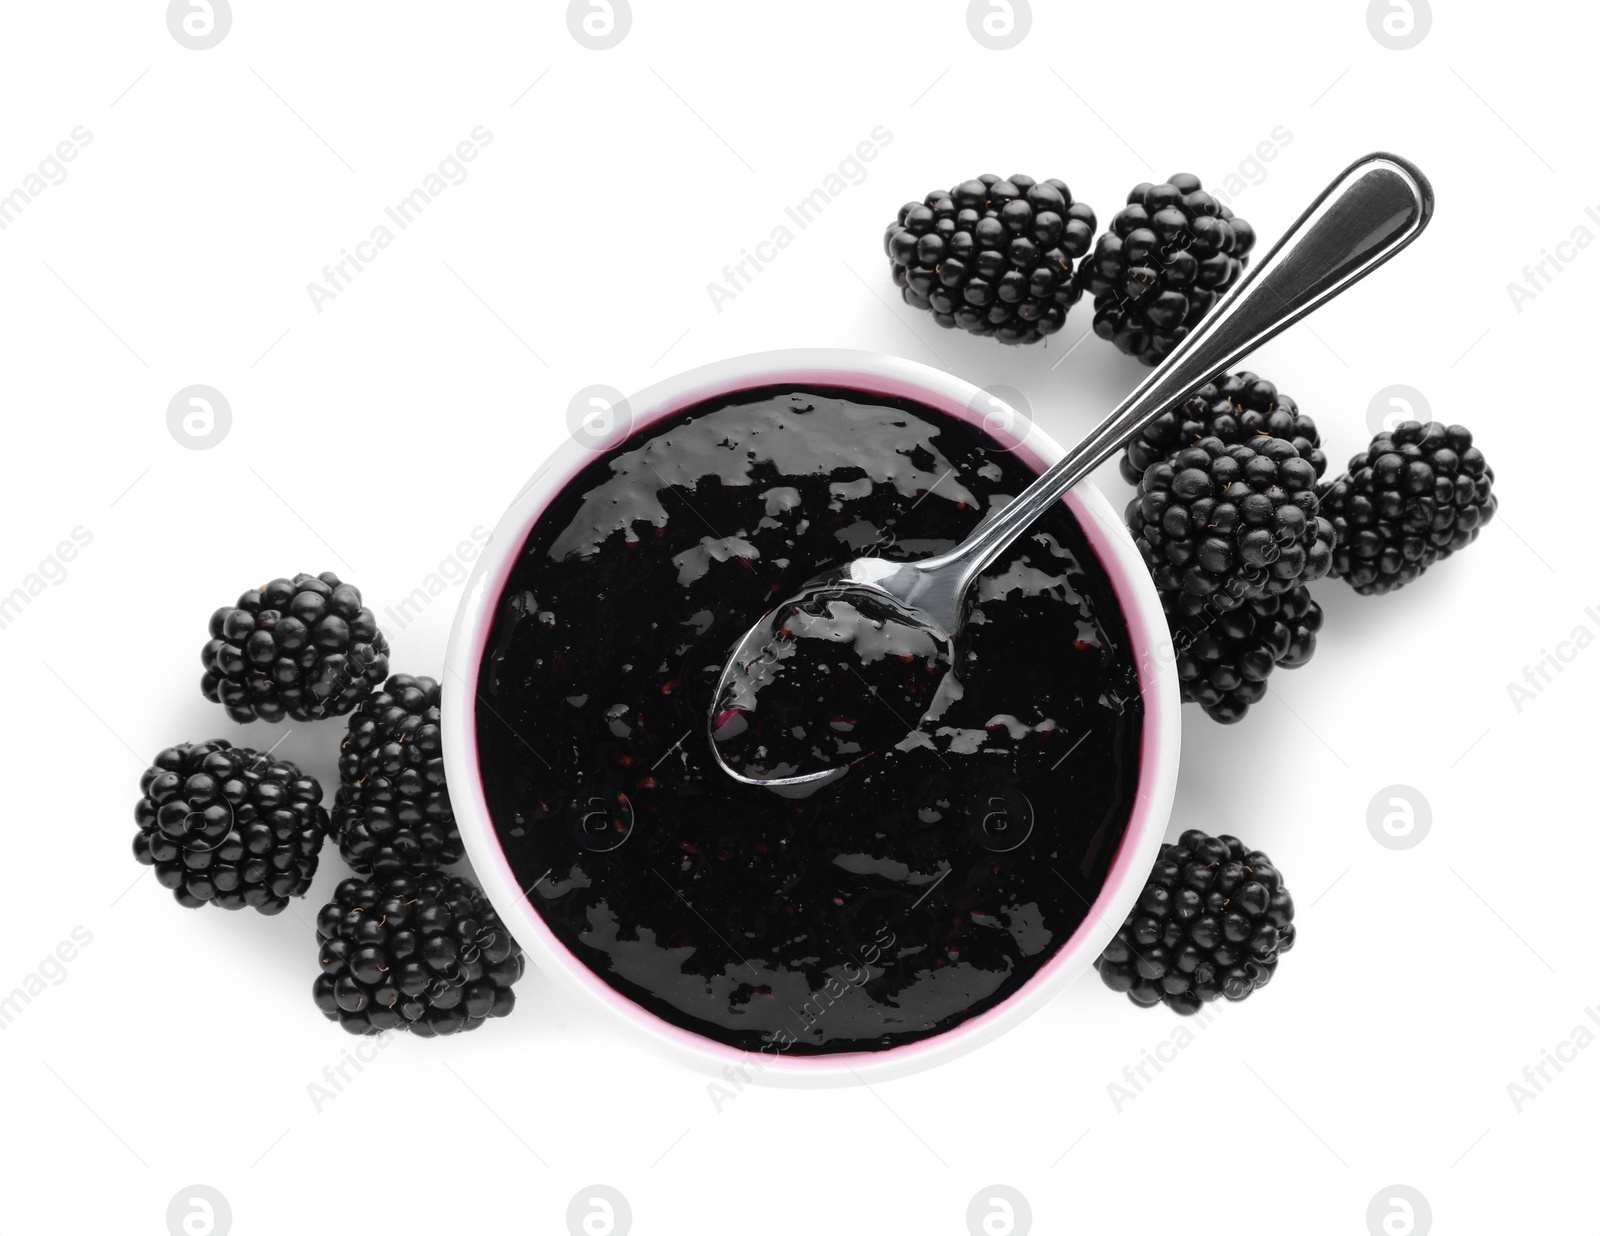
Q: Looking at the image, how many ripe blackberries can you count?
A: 11